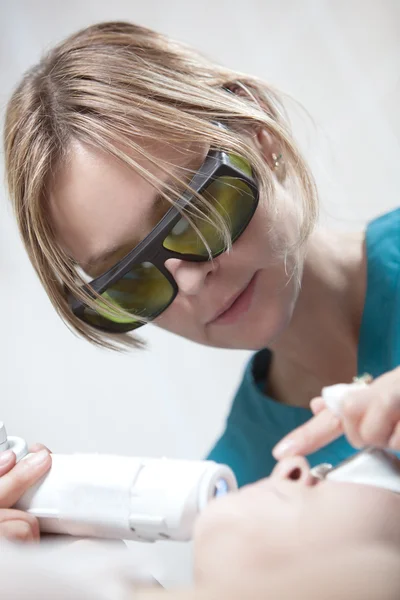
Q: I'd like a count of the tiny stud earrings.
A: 1